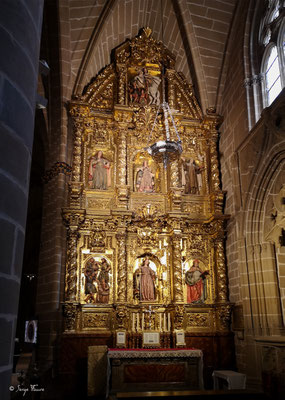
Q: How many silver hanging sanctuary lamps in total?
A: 1